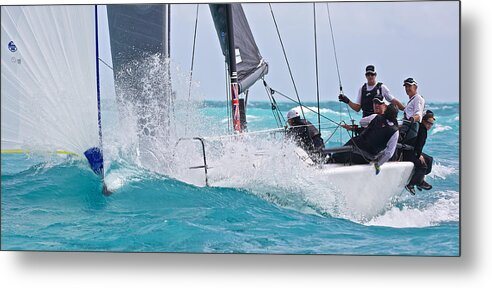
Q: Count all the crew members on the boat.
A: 6